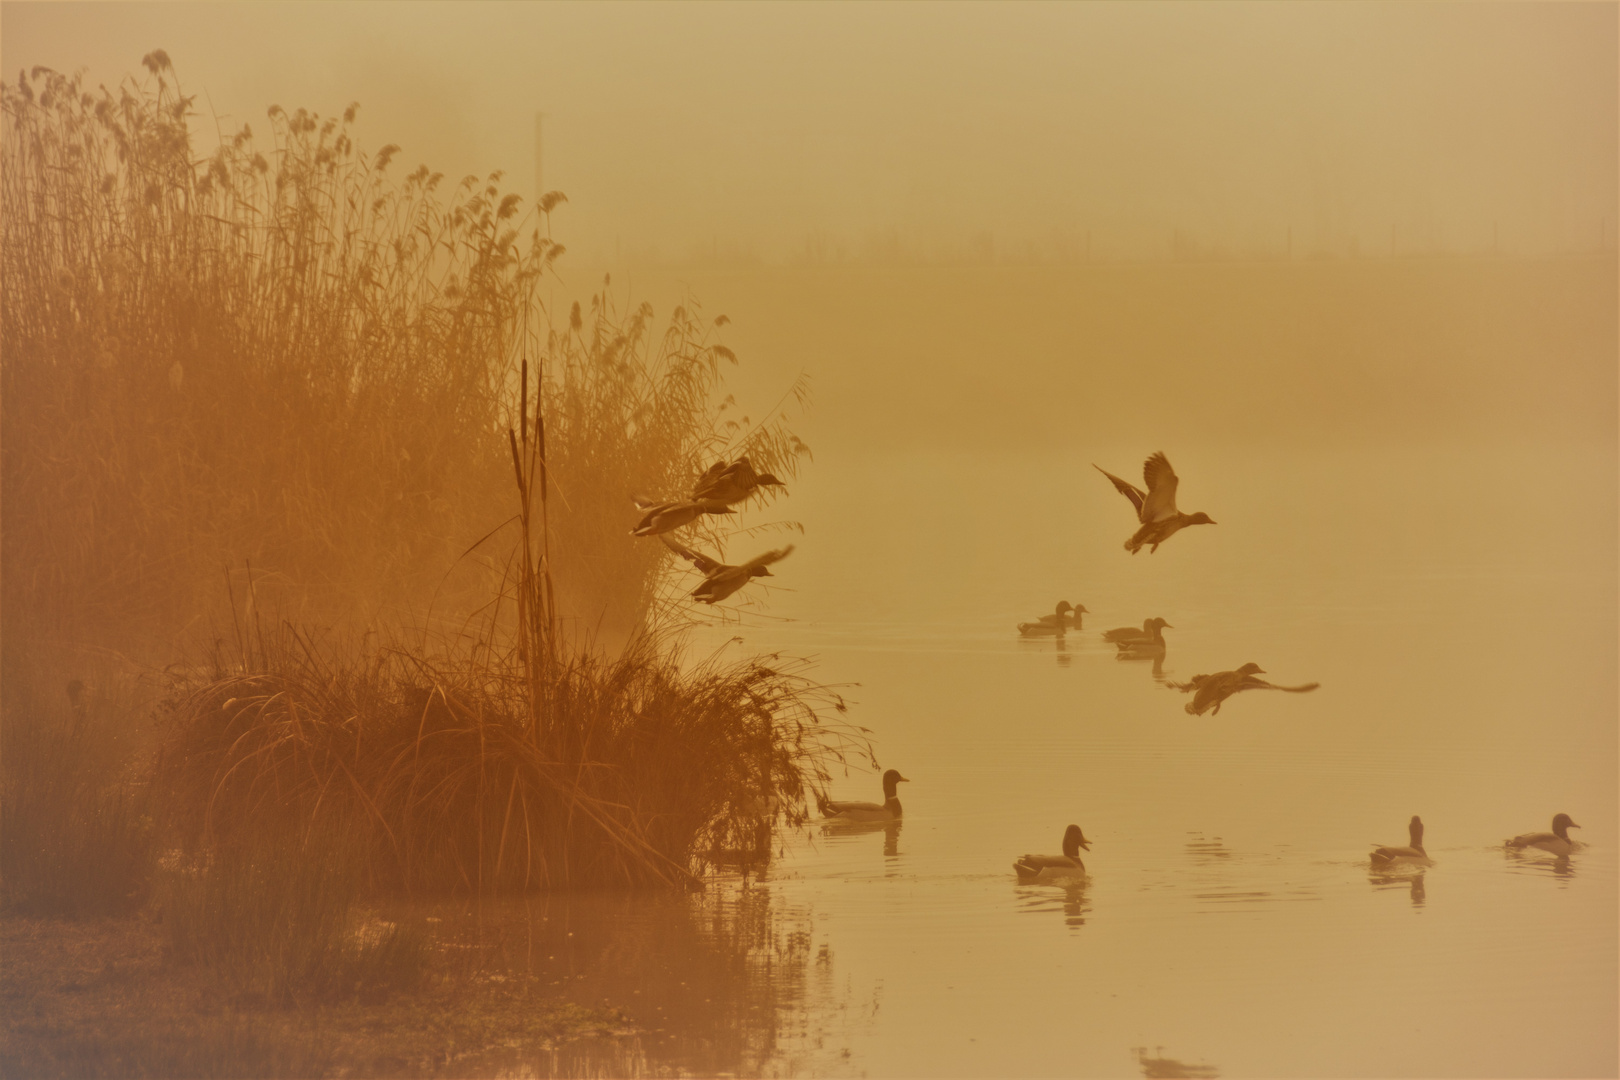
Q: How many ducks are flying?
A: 5